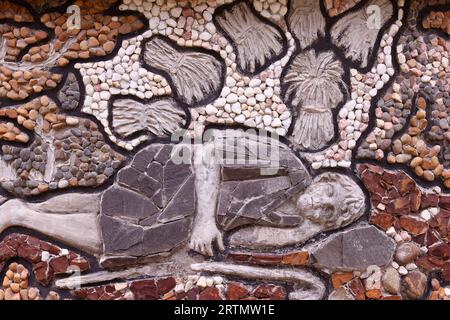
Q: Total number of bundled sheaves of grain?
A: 6